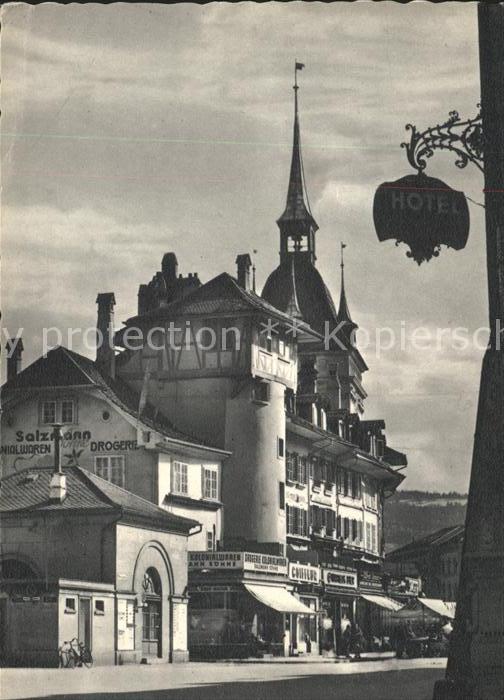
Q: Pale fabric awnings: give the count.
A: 3